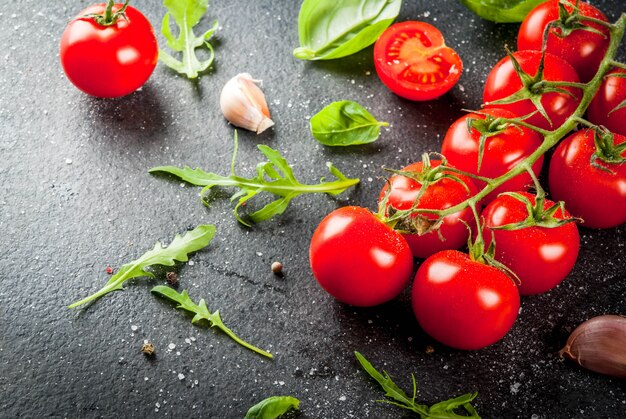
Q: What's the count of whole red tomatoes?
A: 10